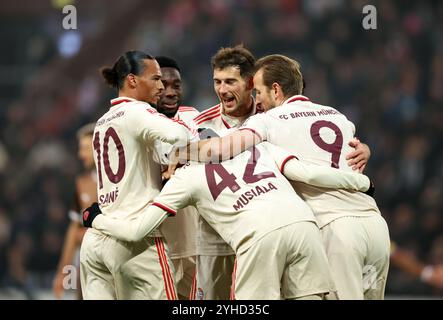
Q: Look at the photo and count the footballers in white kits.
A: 5